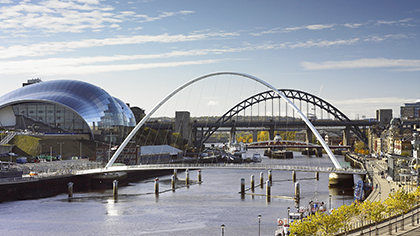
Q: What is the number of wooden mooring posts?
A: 15